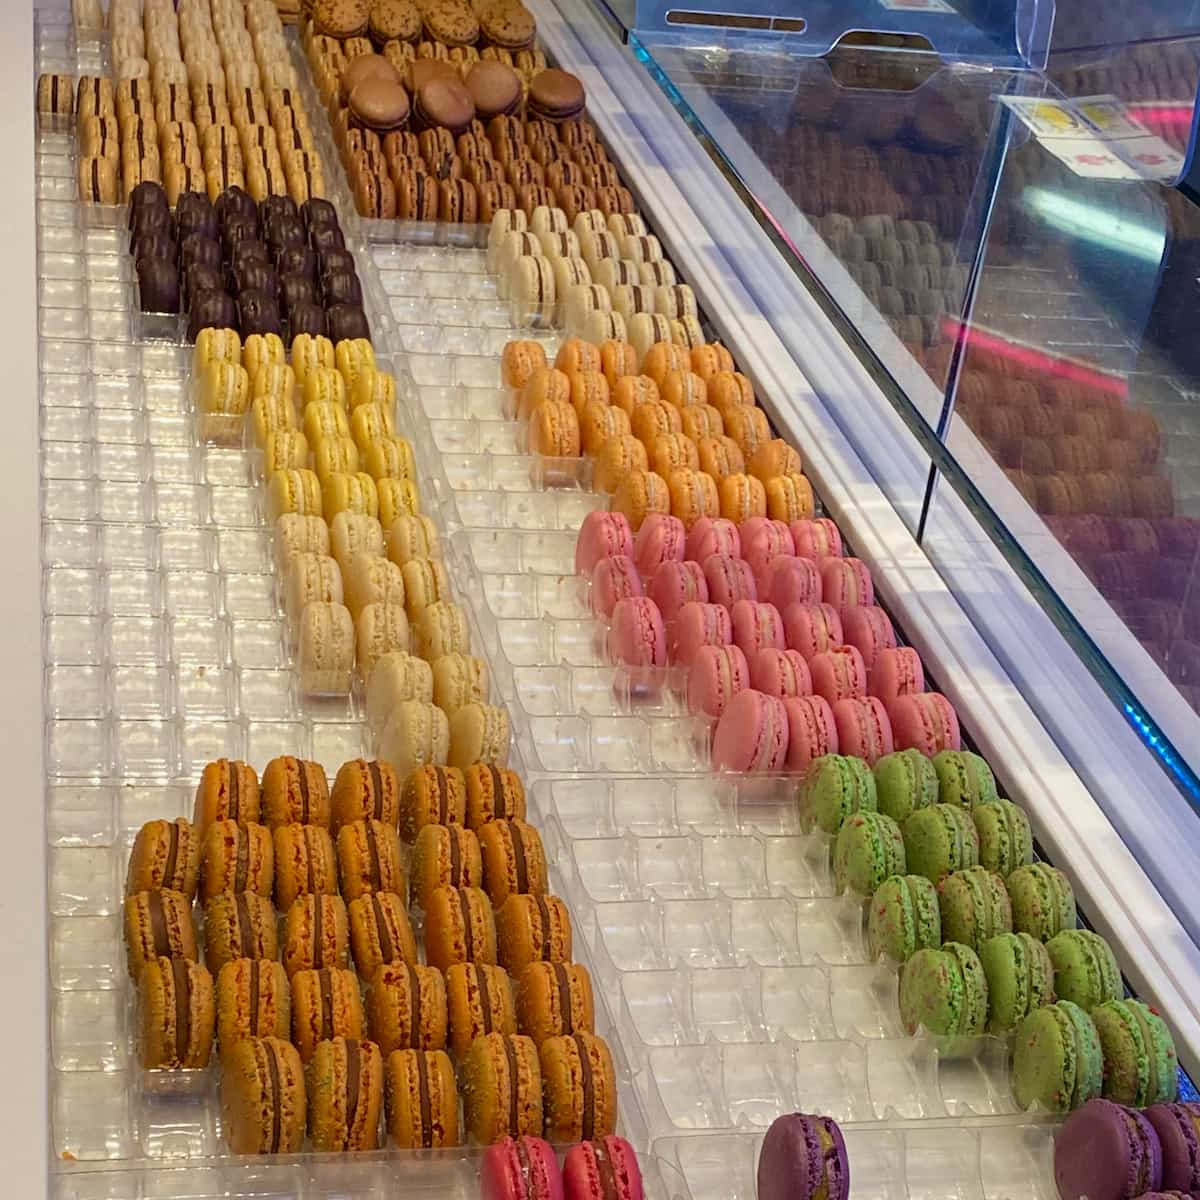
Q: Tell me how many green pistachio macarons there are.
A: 14